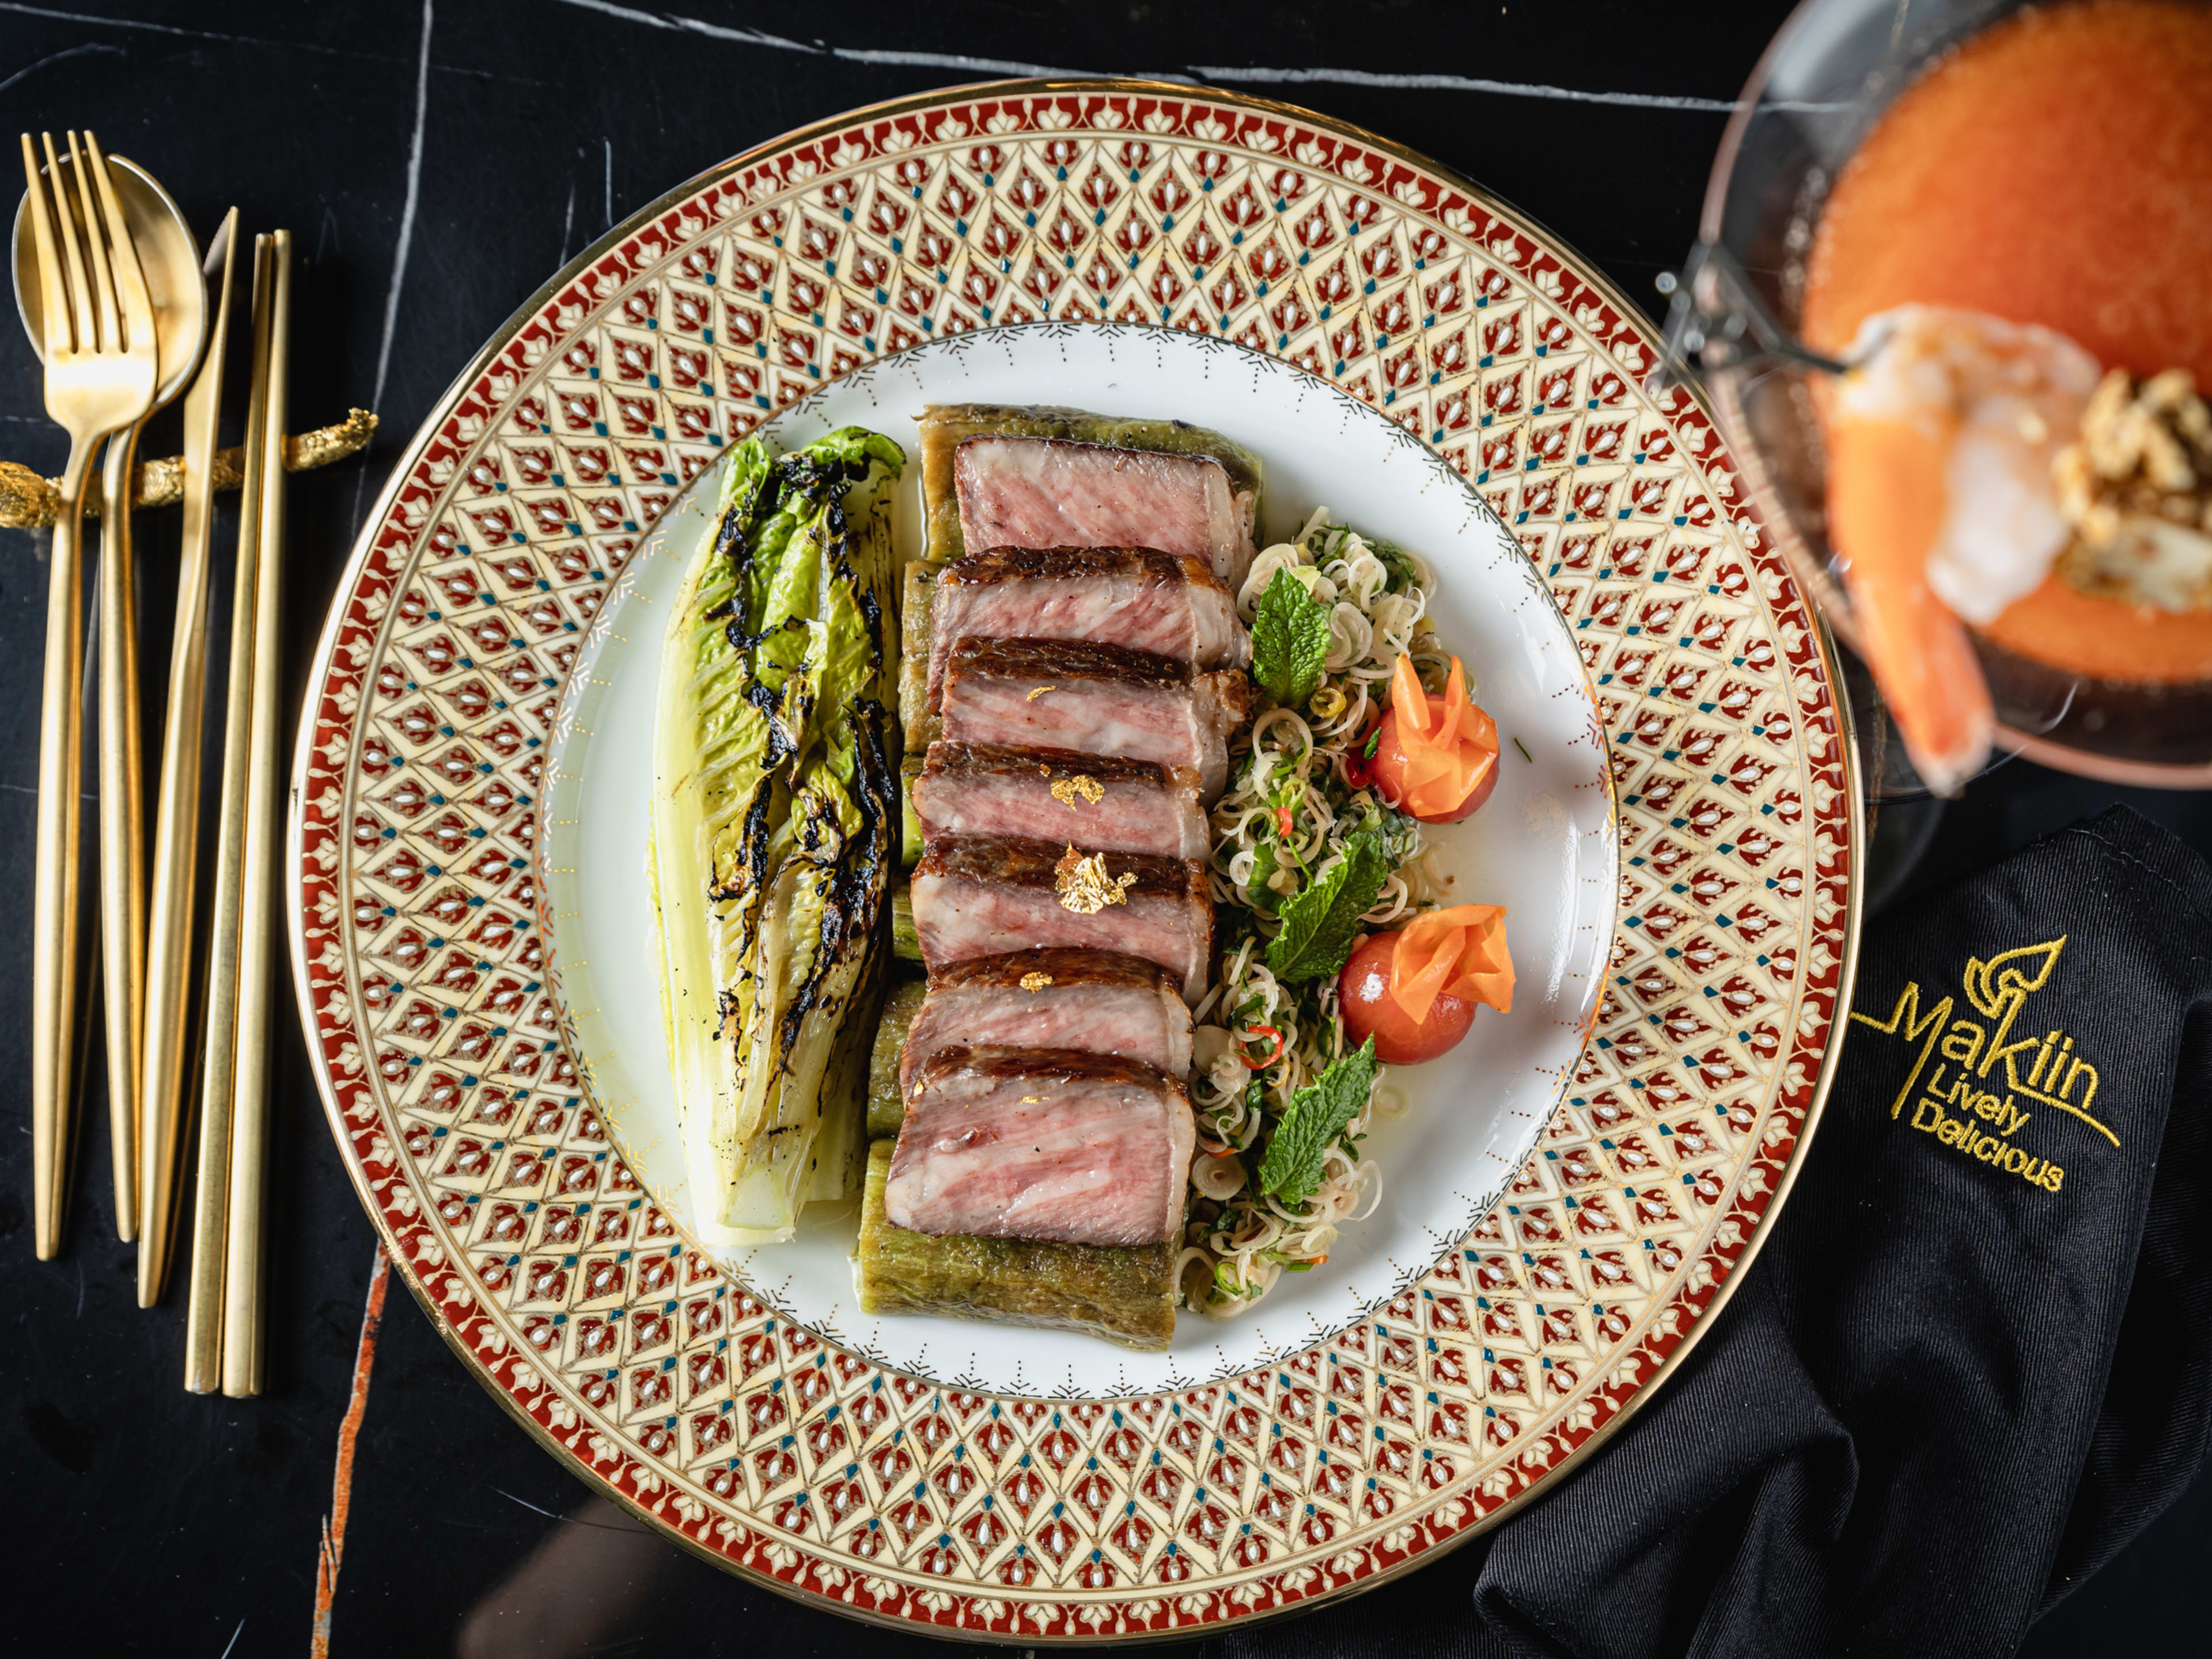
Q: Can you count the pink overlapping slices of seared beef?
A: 7